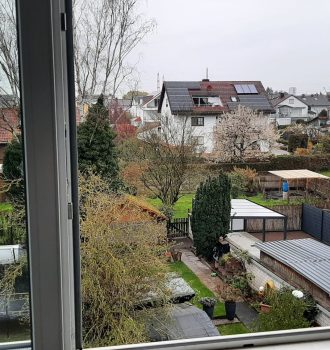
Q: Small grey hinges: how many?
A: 2